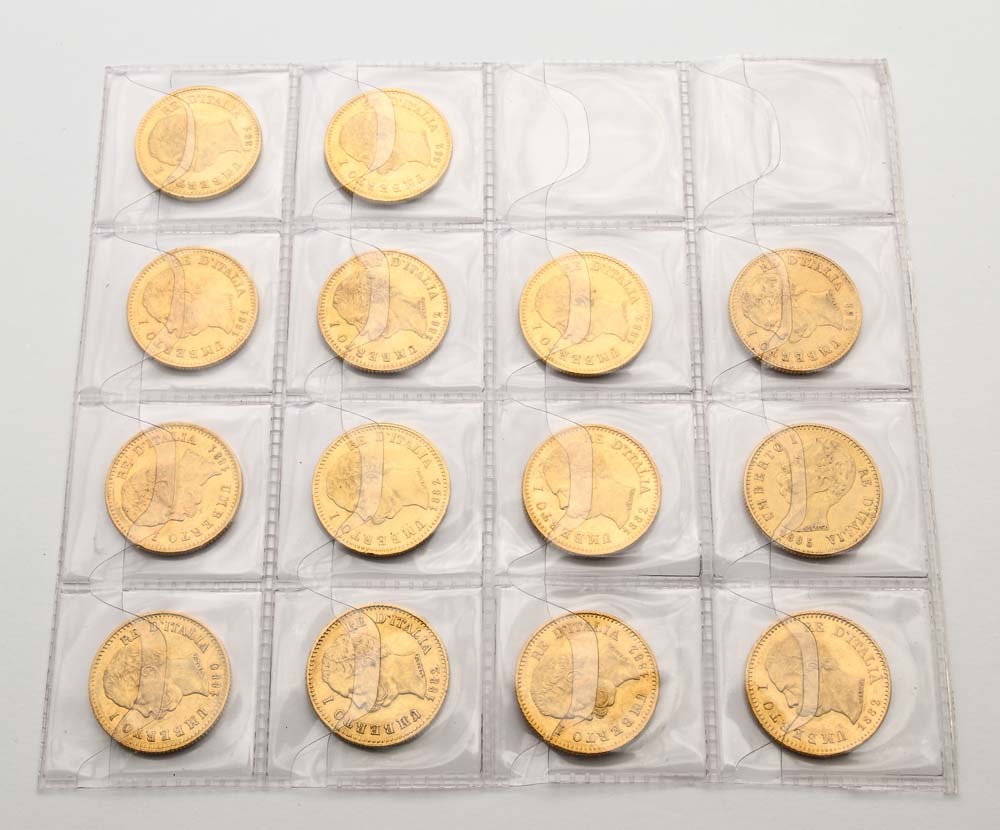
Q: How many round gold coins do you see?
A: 14